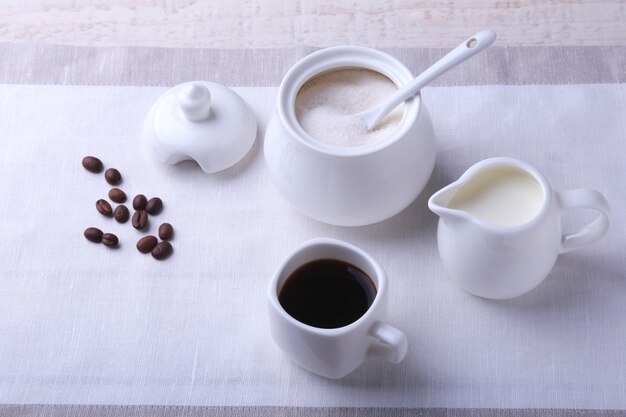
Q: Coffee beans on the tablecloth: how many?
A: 13